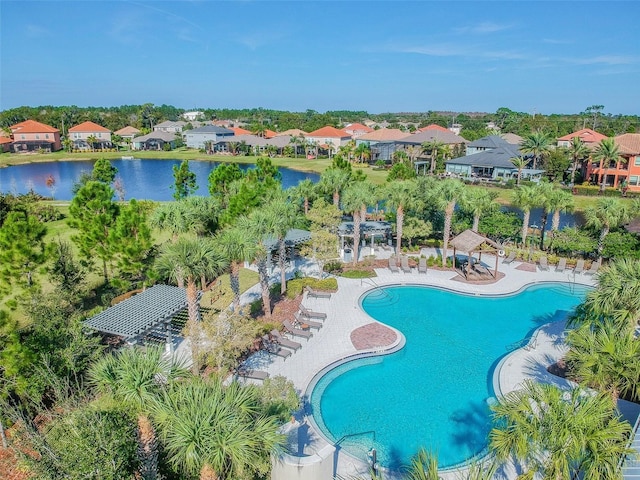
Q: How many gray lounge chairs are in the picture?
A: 15